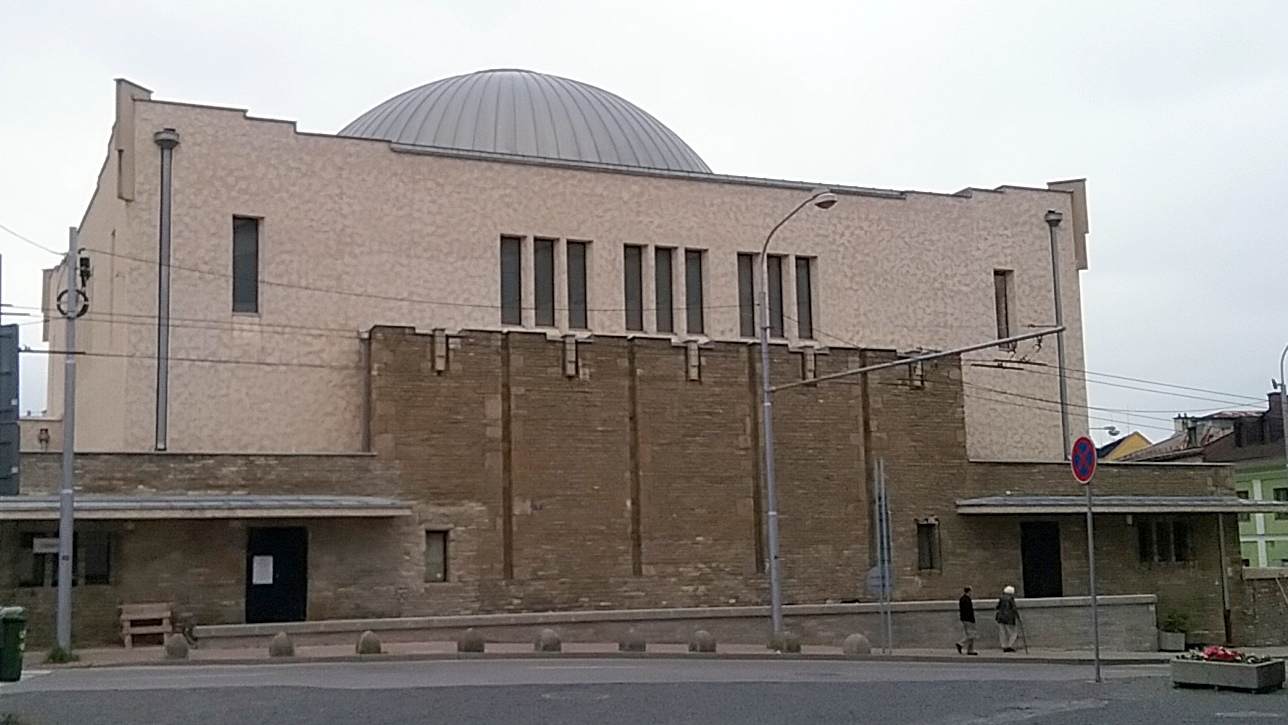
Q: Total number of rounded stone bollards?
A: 9